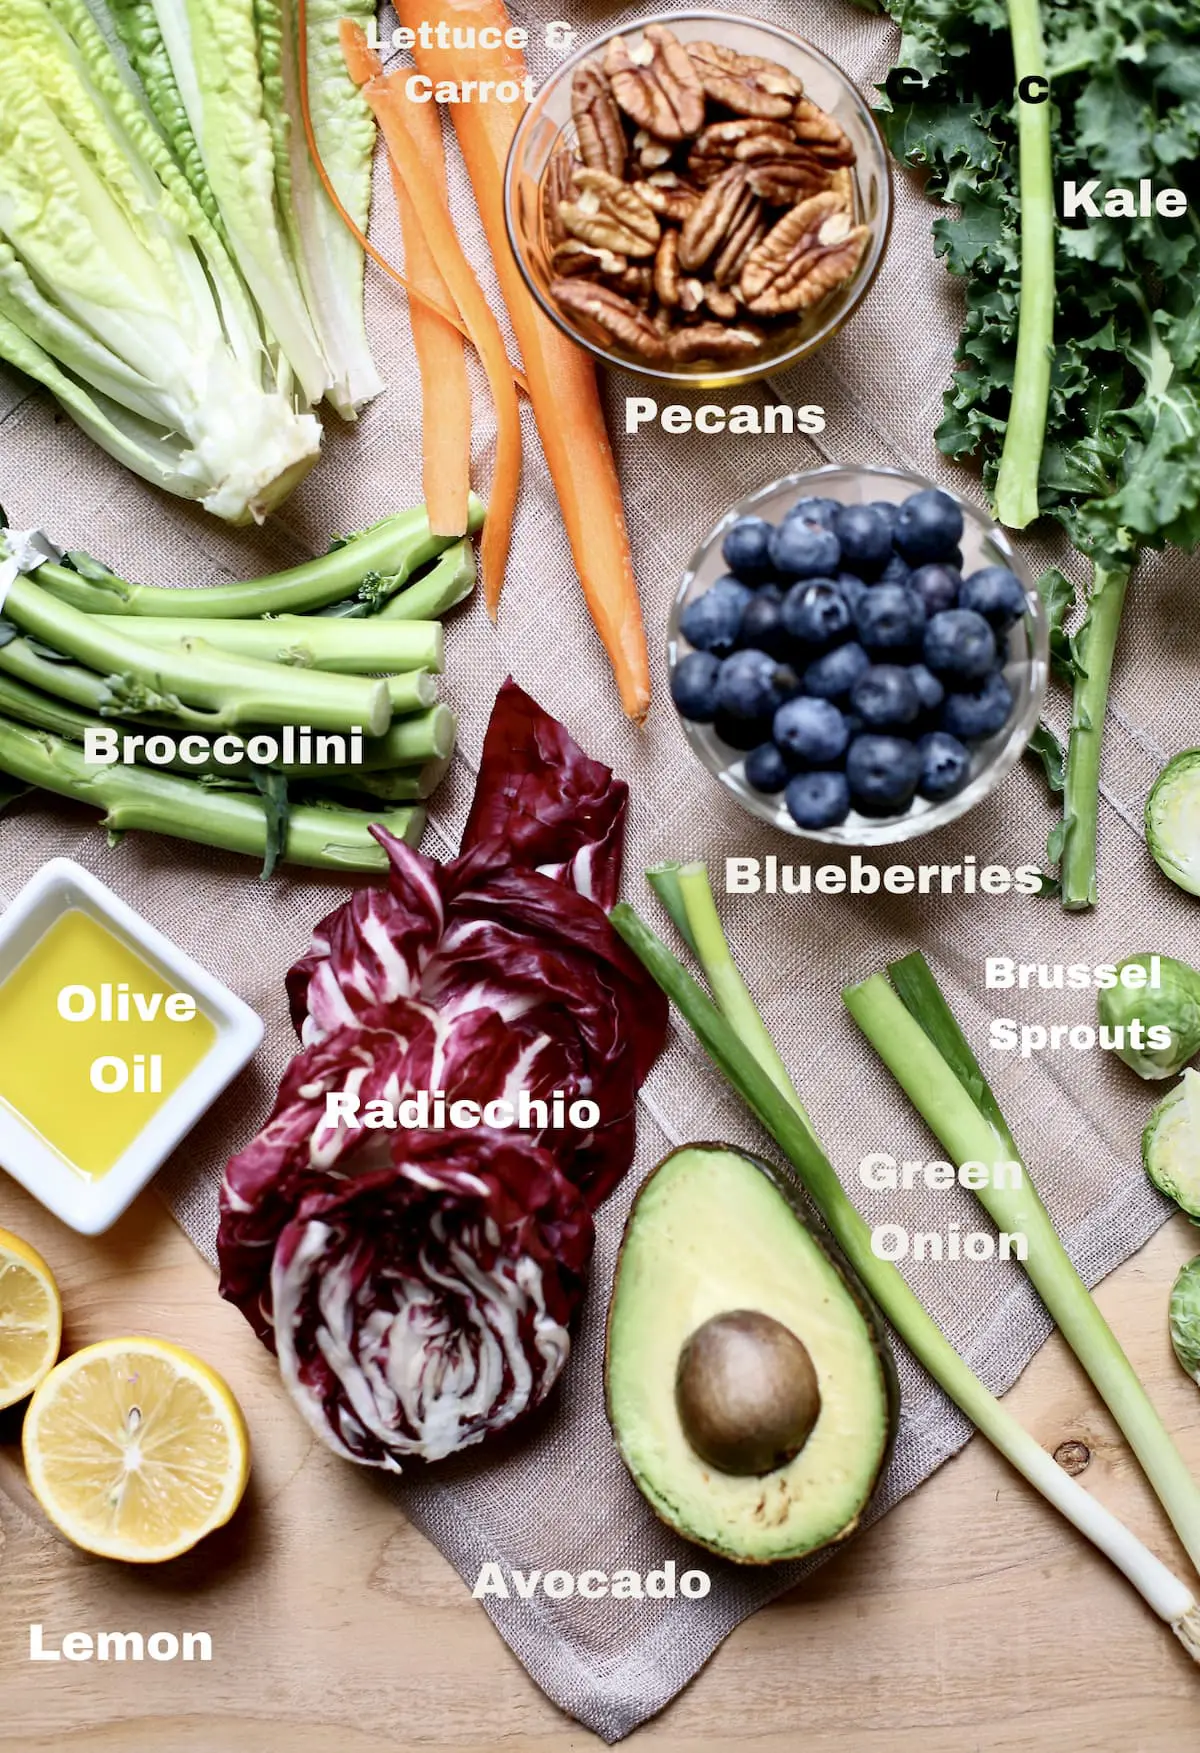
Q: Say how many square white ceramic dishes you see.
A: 1